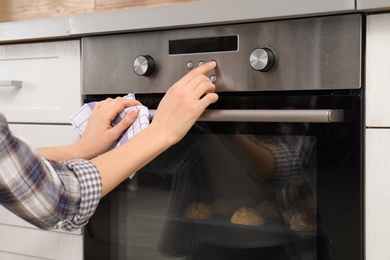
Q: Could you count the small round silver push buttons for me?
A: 4